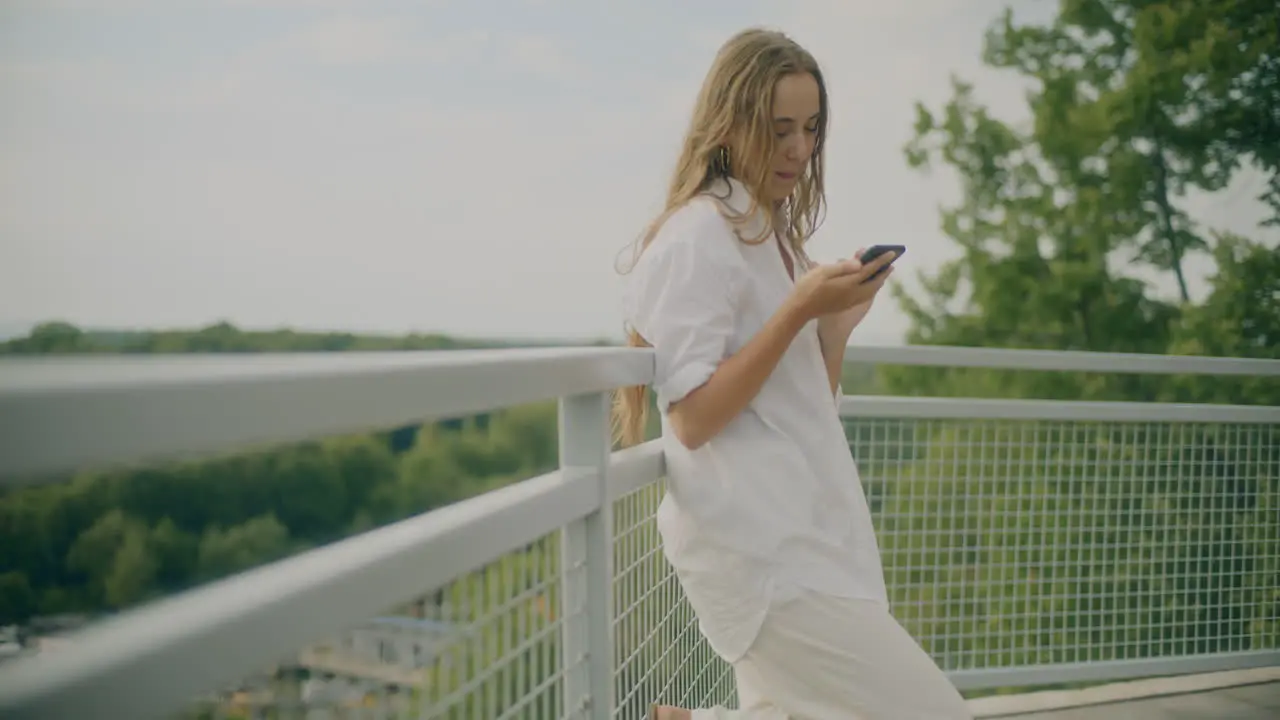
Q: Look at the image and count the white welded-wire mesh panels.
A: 3